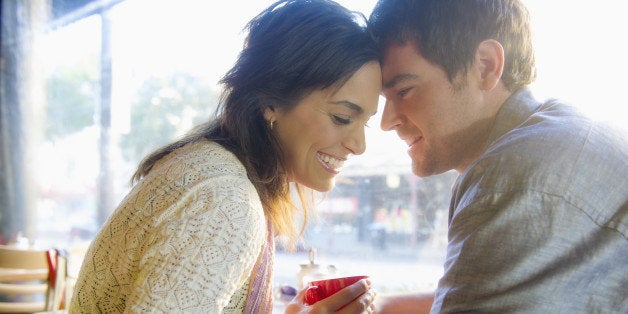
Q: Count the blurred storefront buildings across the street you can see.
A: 1